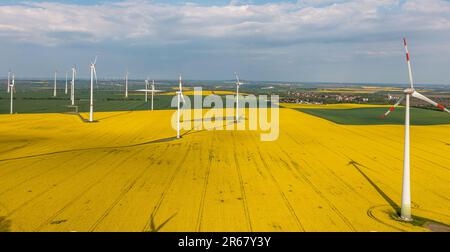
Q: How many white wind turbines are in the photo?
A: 12